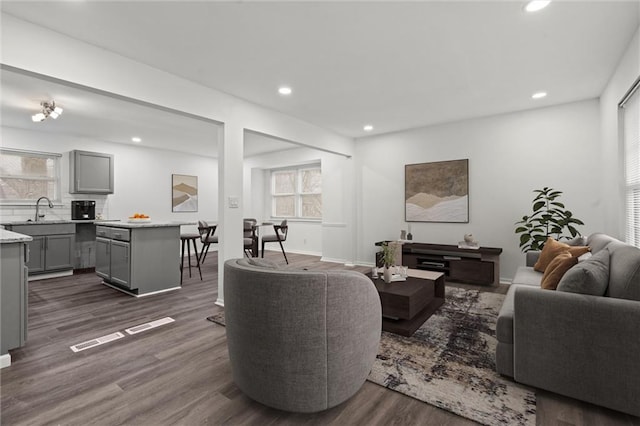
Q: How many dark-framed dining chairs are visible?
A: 3